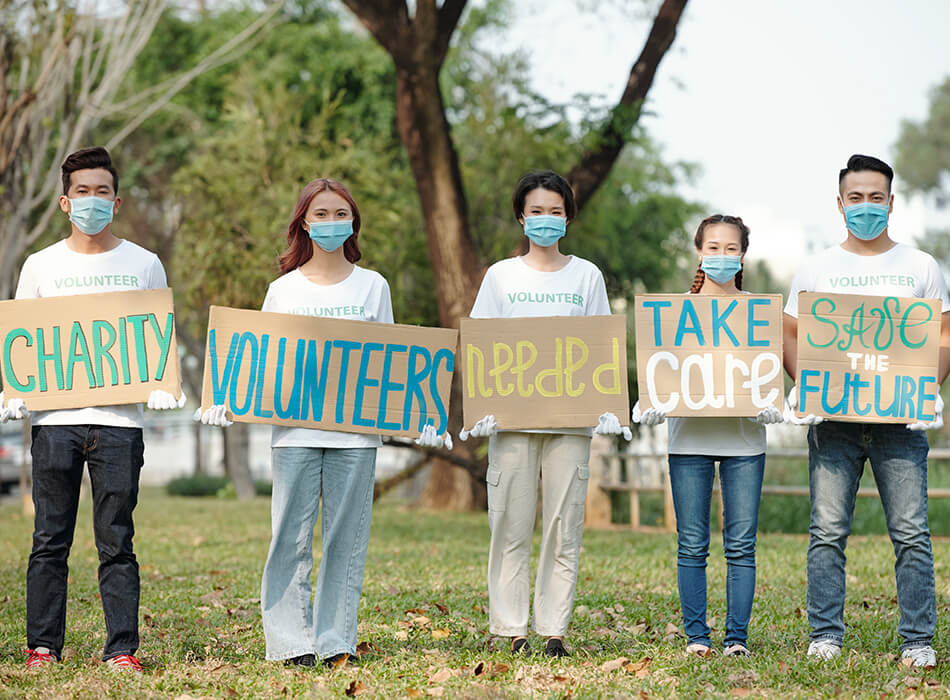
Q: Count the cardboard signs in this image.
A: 5